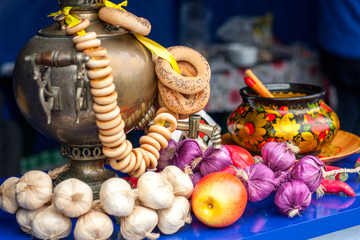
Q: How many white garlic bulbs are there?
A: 11